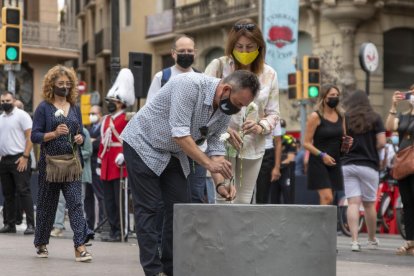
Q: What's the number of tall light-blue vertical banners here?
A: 1